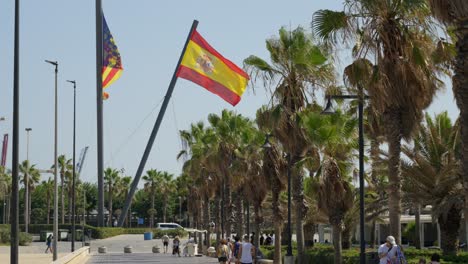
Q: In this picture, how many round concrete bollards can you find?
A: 3